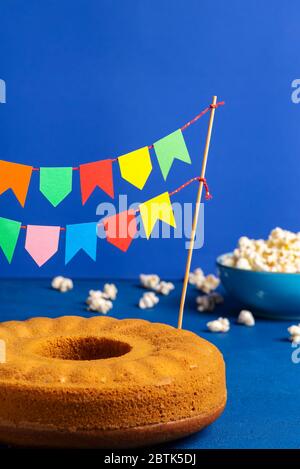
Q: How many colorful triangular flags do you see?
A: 10